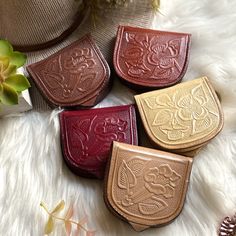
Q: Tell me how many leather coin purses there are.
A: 5